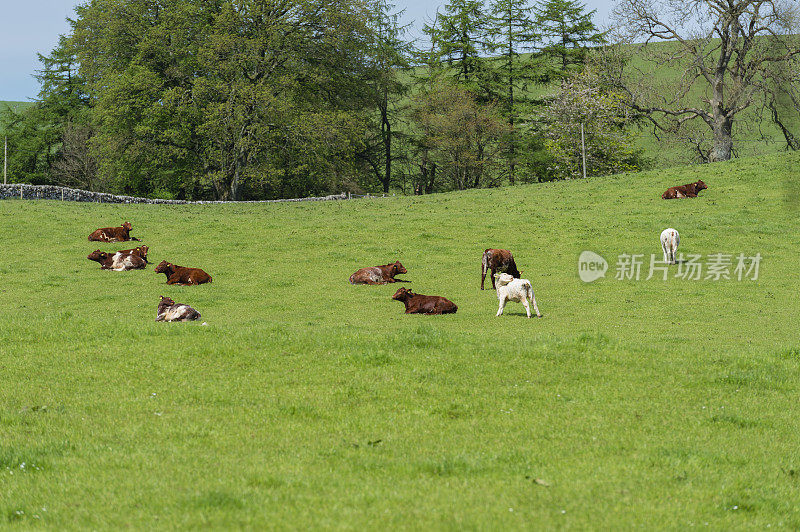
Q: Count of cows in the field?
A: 11